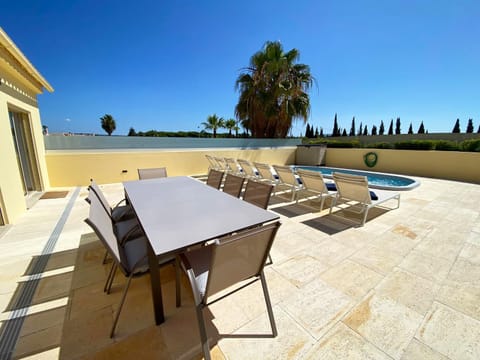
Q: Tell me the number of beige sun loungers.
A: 8